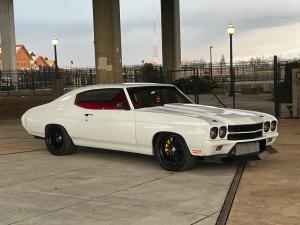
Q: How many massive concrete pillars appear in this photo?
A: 3